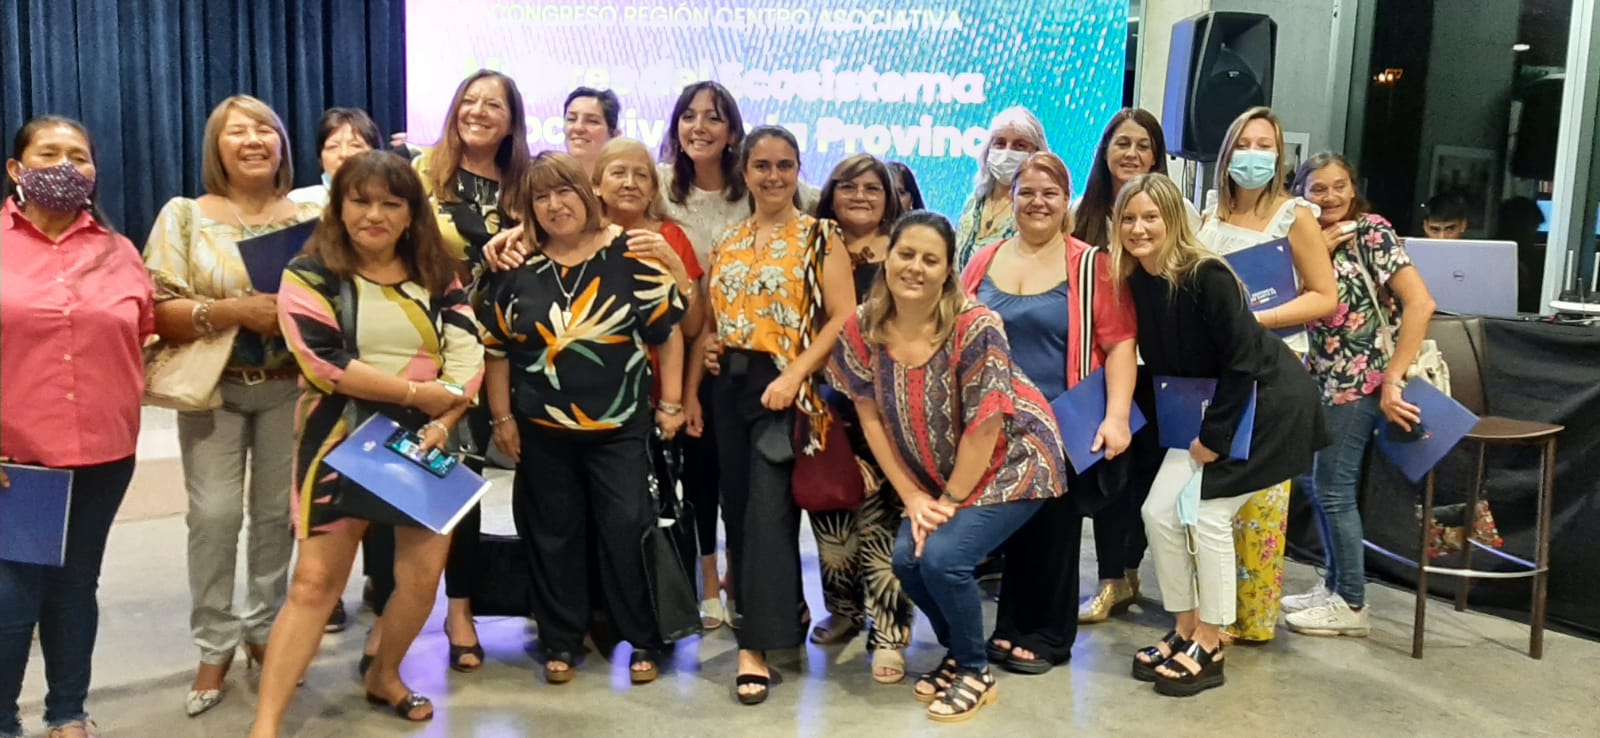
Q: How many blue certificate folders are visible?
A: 7